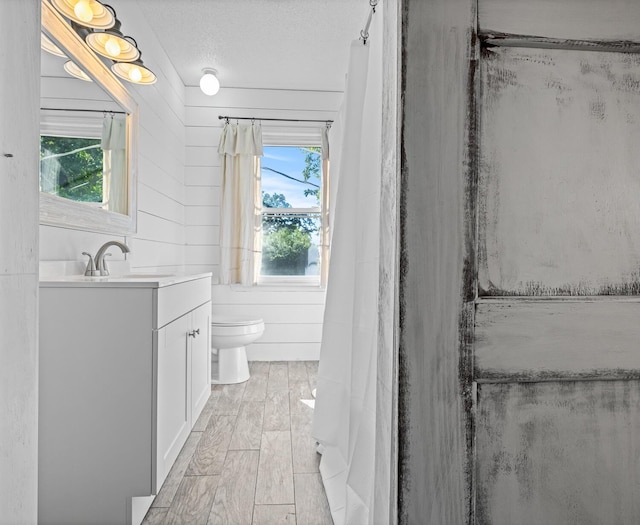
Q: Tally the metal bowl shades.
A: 3